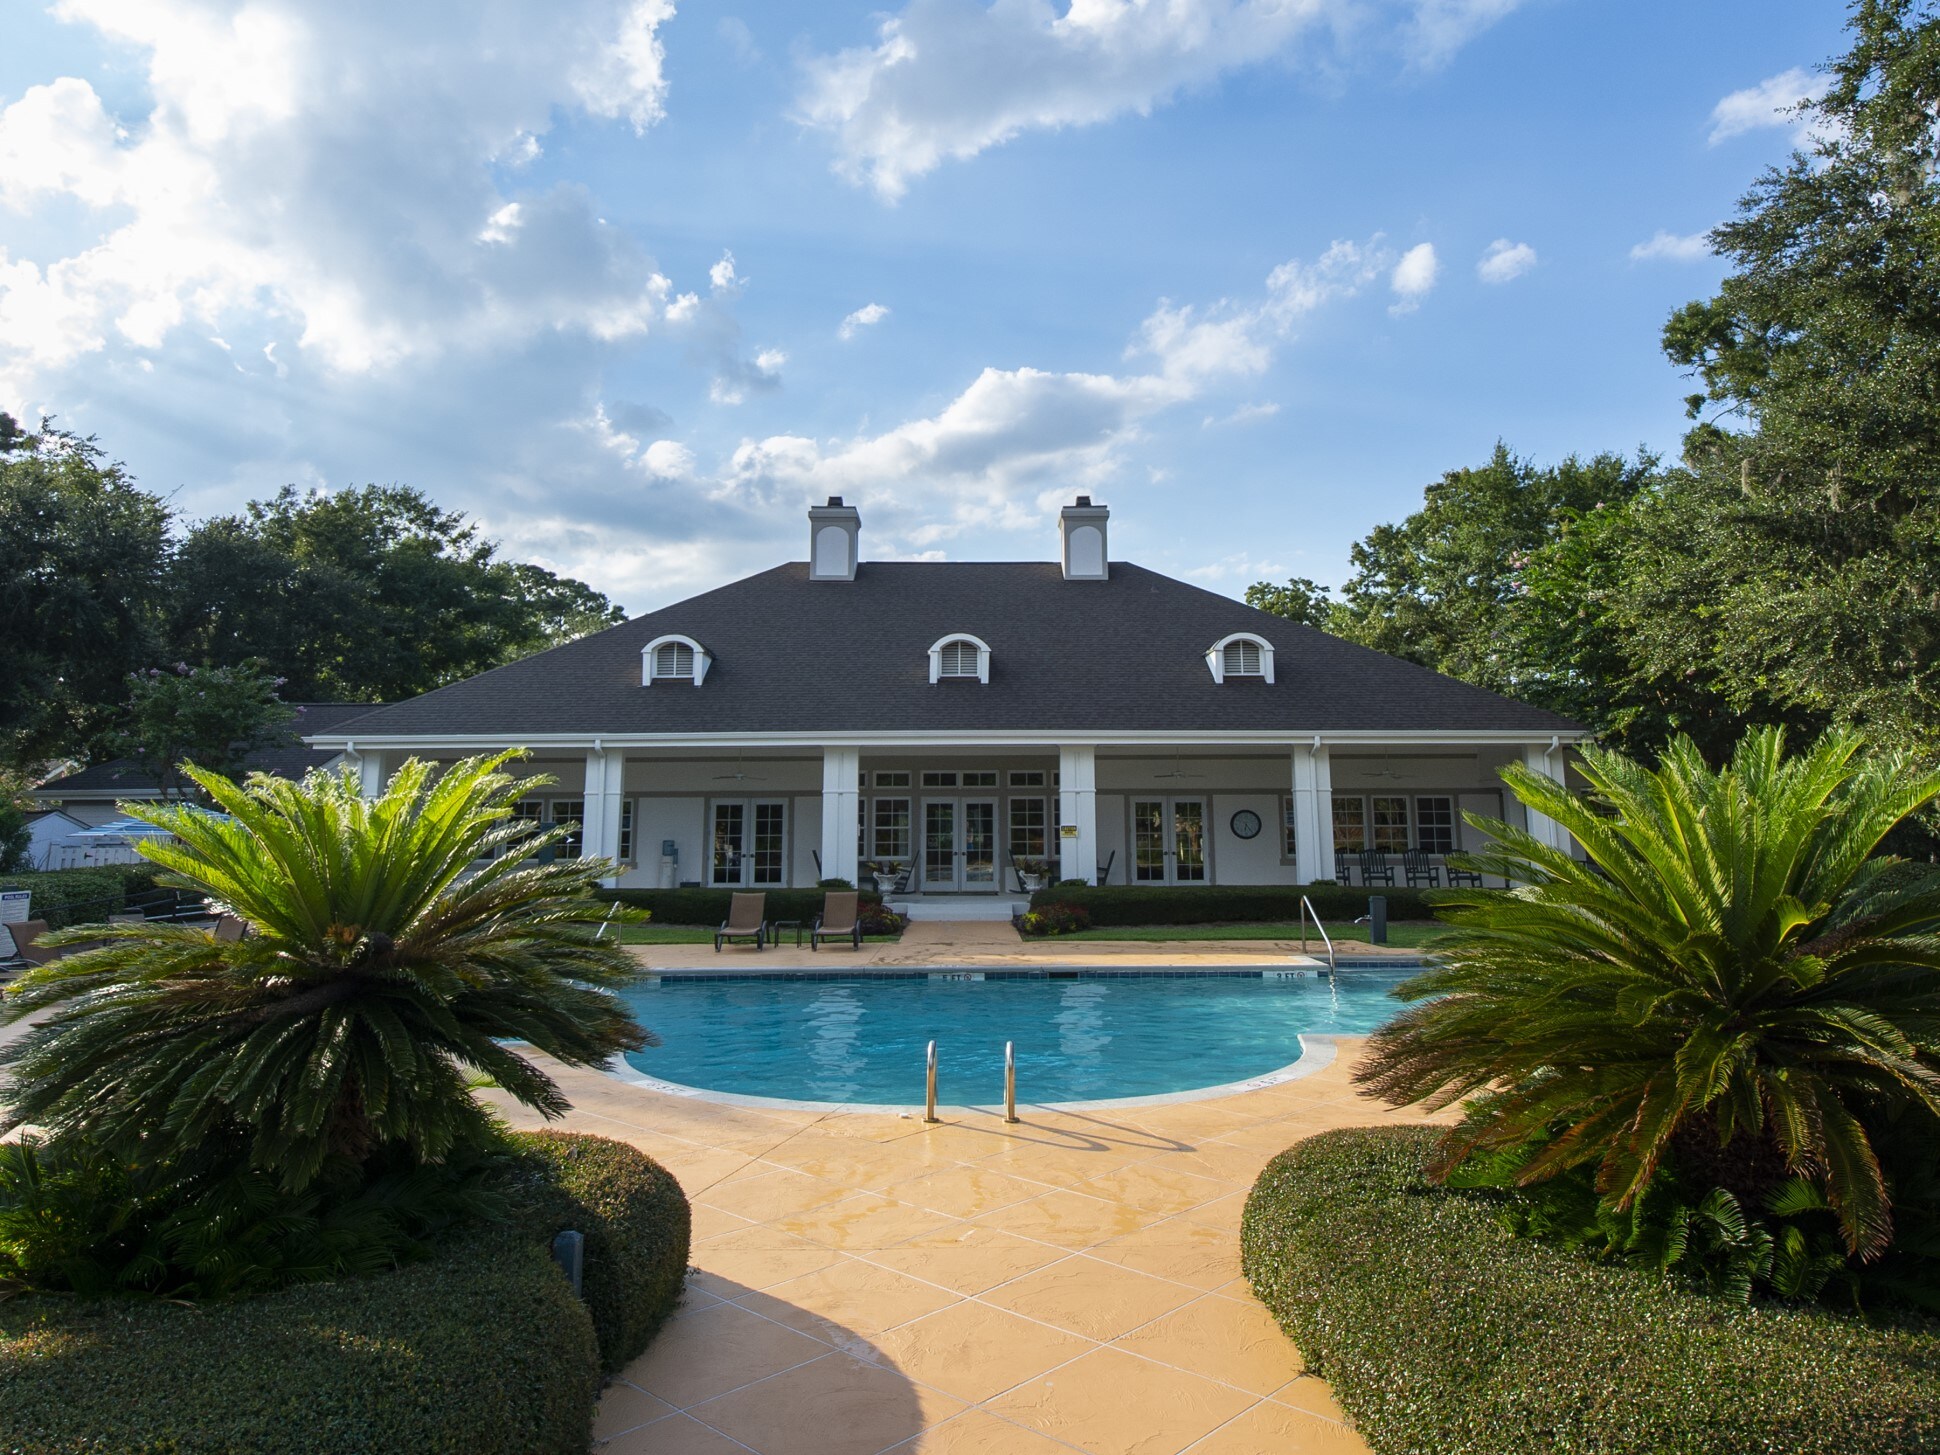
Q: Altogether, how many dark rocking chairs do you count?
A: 8